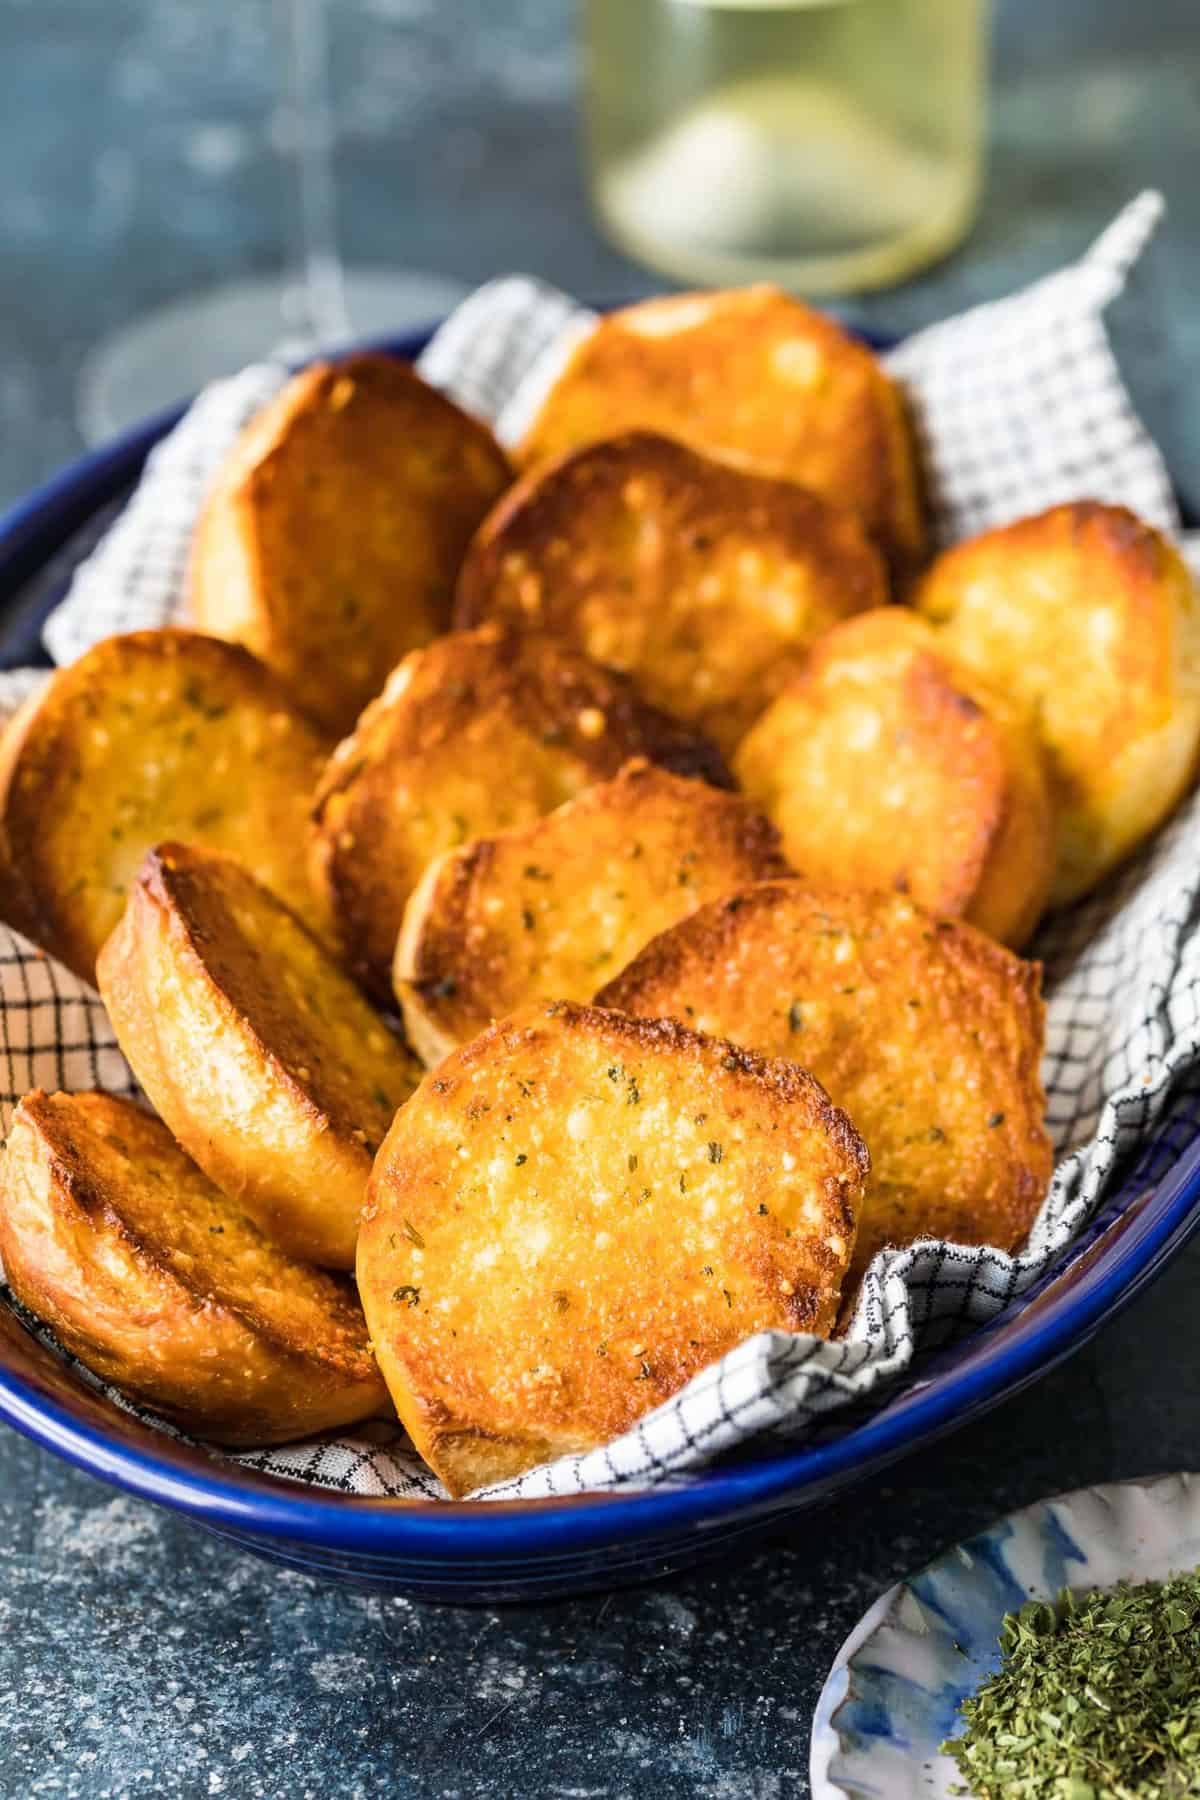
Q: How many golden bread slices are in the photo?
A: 12